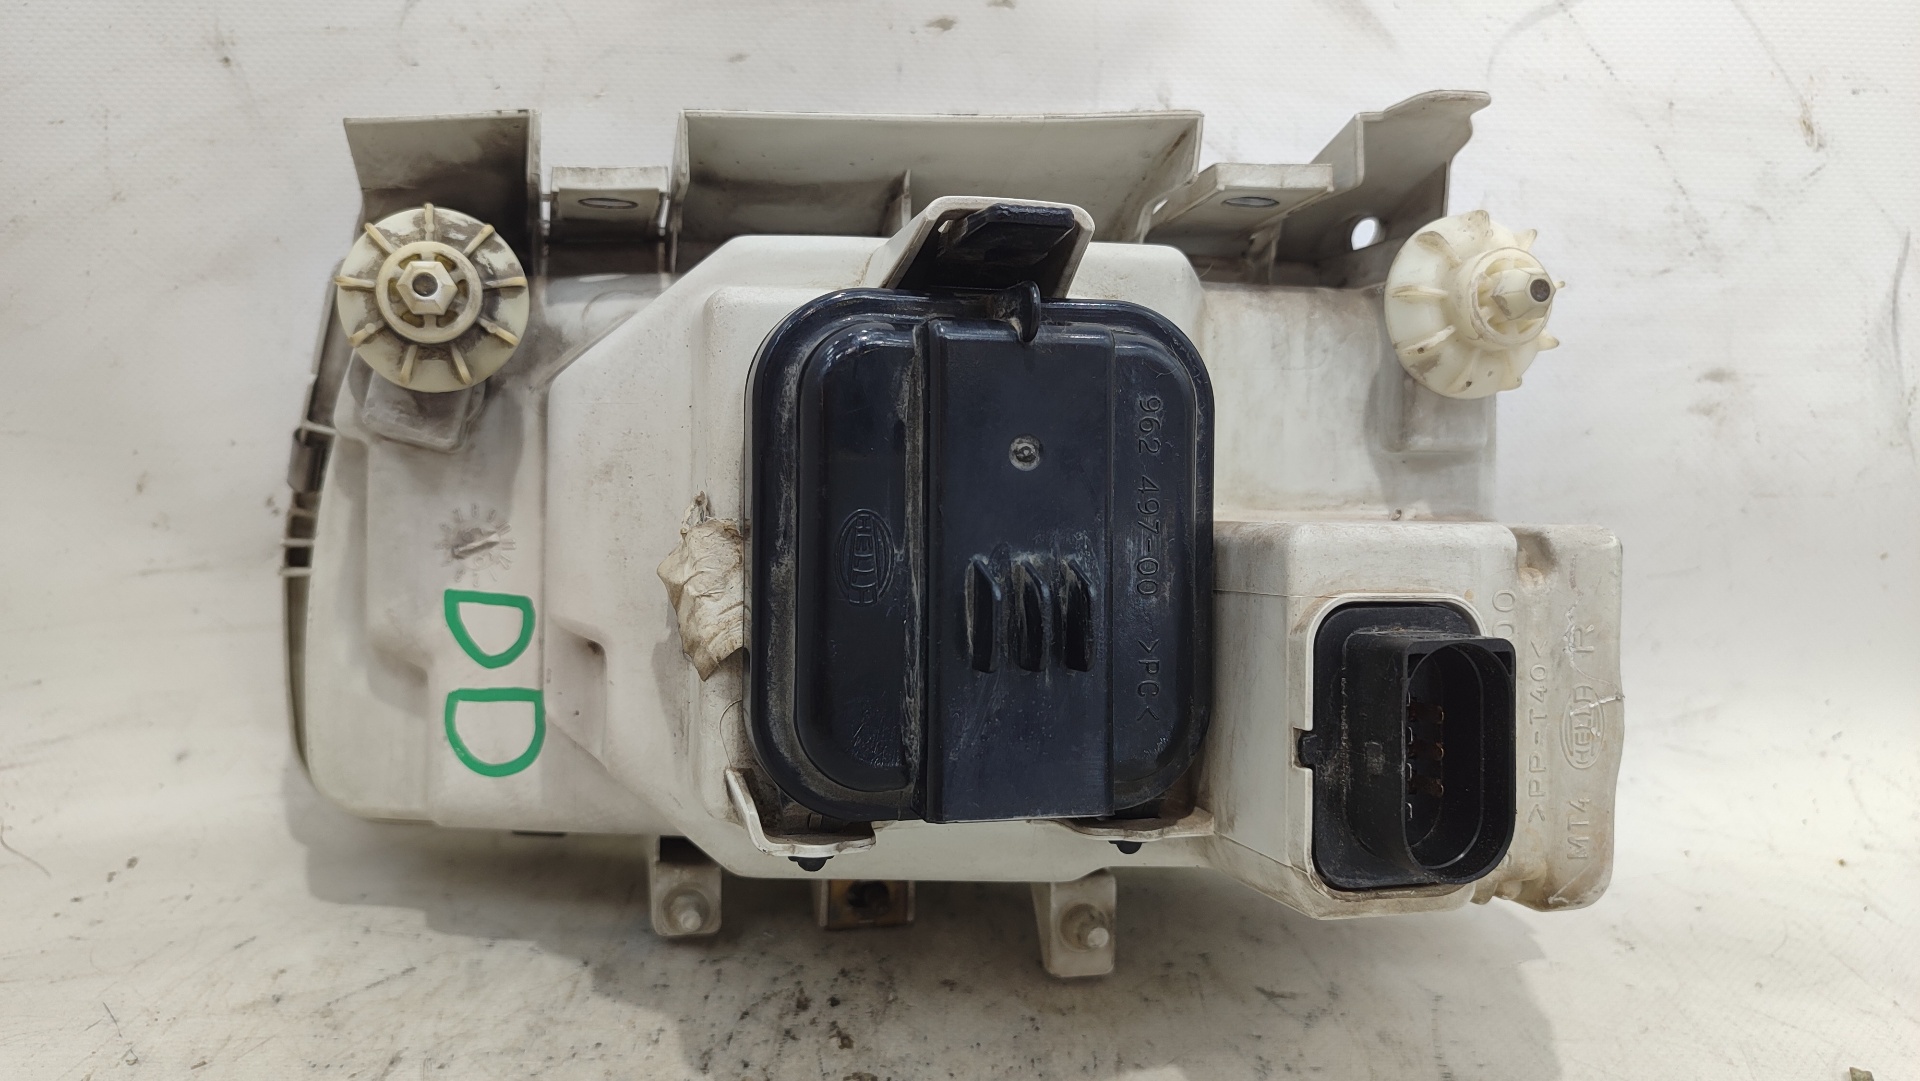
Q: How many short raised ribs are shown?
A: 3